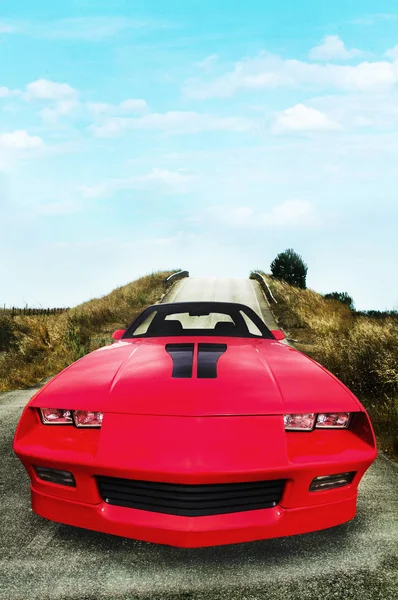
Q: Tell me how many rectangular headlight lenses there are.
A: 4